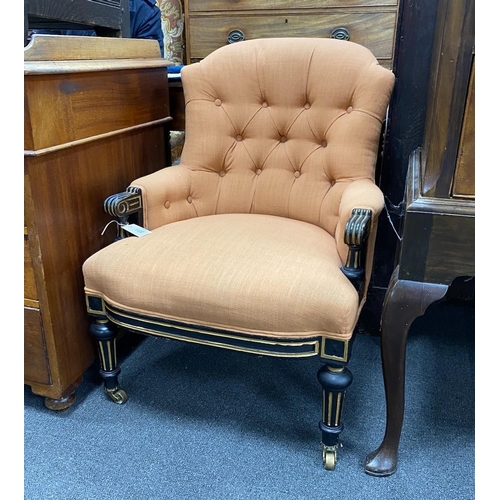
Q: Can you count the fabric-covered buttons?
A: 13